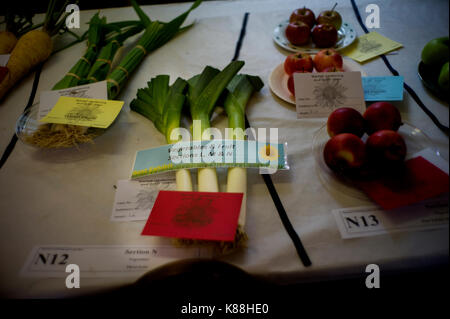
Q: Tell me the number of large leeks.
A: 3